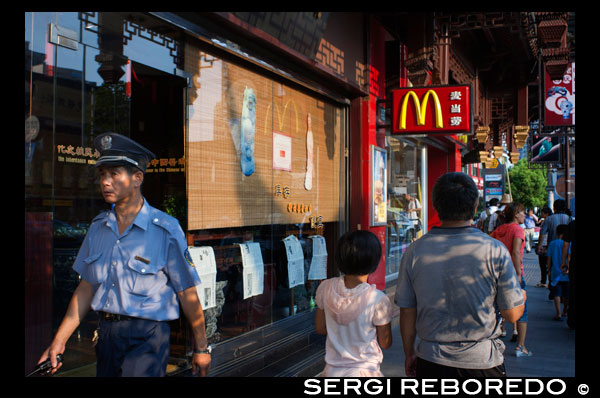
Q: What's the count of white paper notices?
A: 4